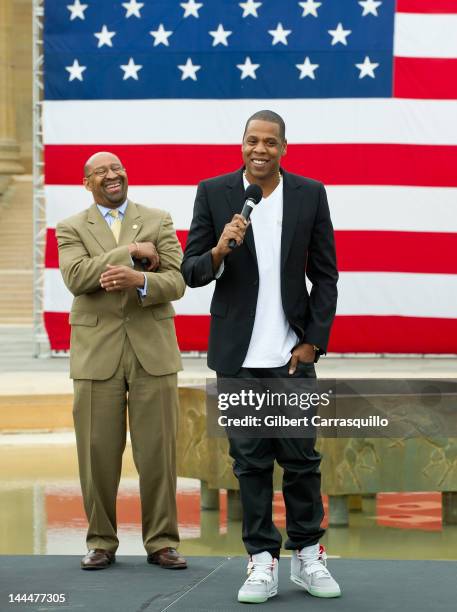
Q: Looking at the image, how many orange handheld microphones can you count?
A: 0